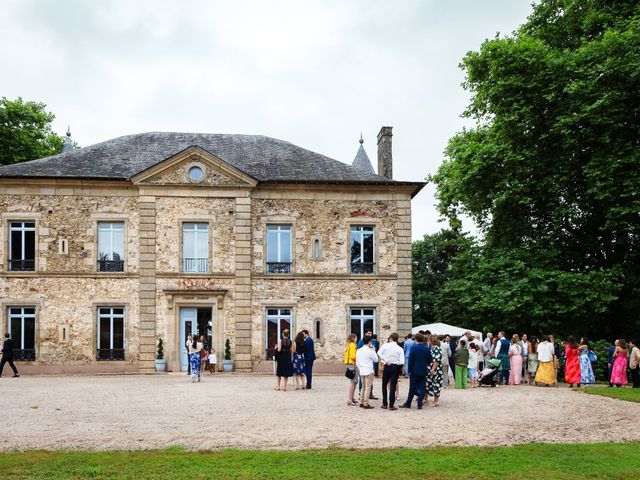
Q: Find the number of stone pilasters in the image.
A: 3